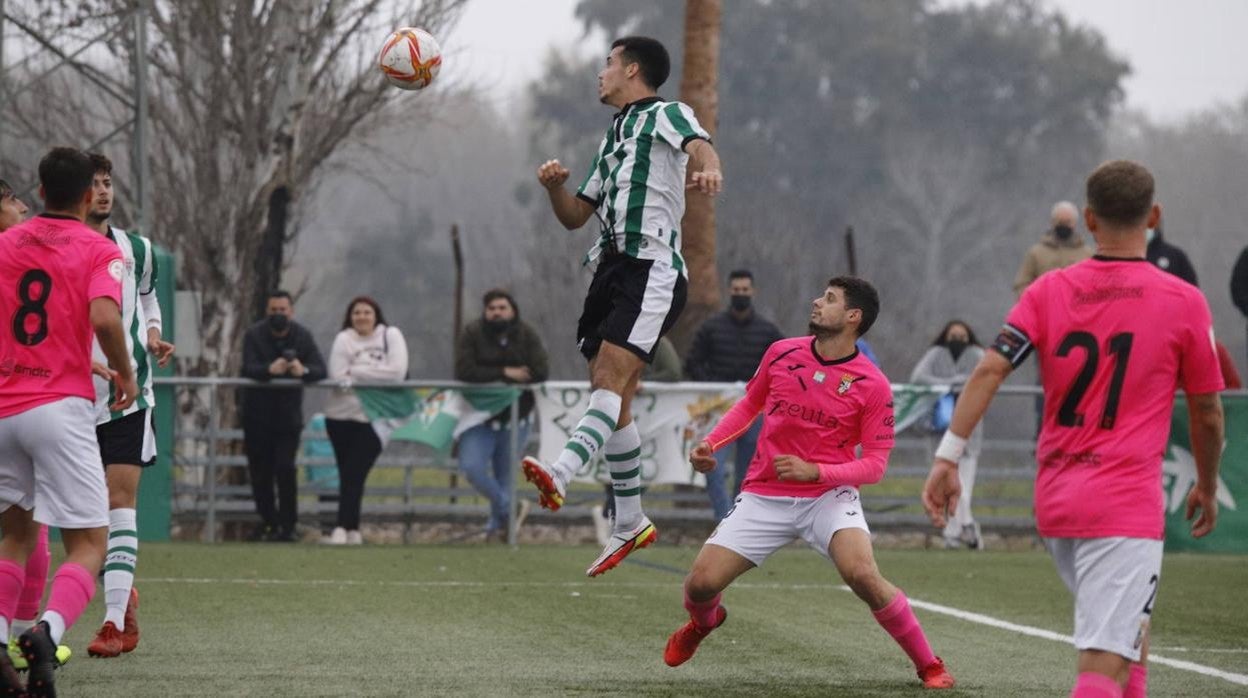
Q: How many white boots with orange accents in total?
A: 2